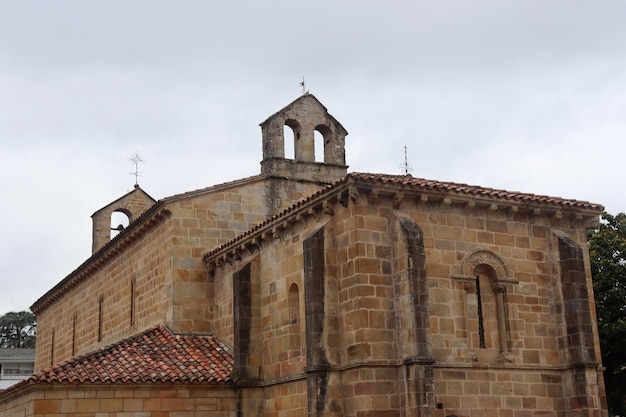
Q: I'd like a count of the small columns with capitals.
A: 1